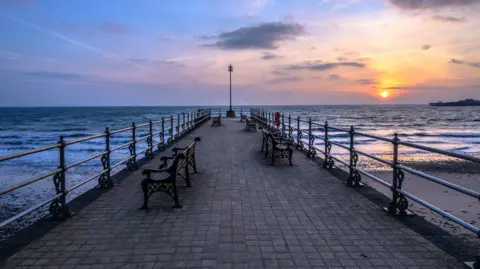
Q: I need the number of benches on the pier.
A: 5